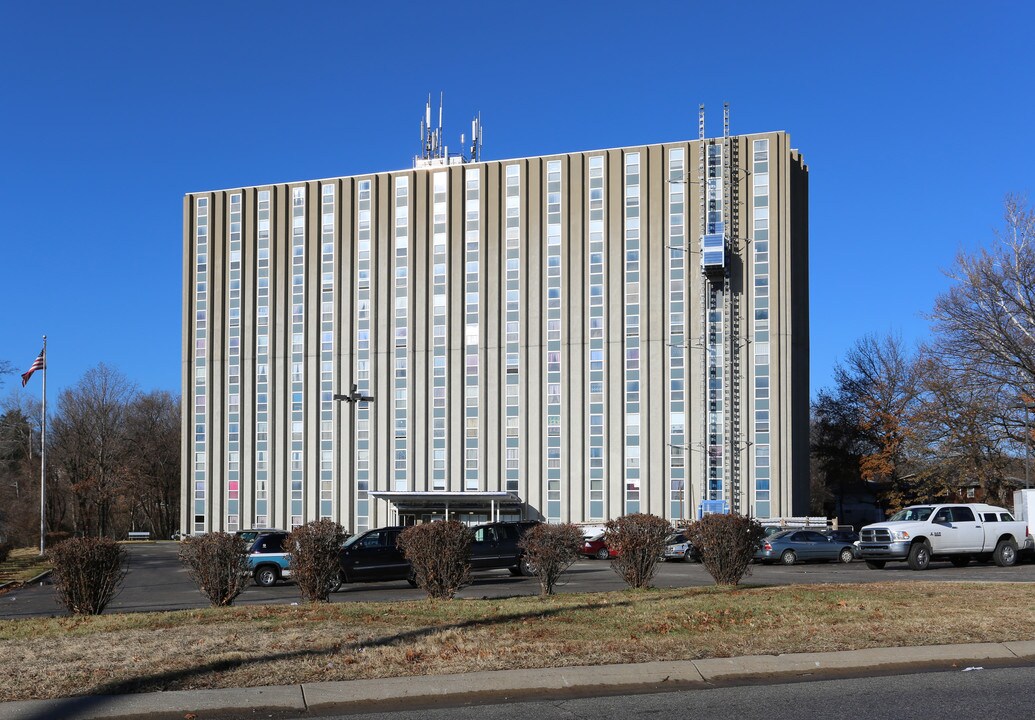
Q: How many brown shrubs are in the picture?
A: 7